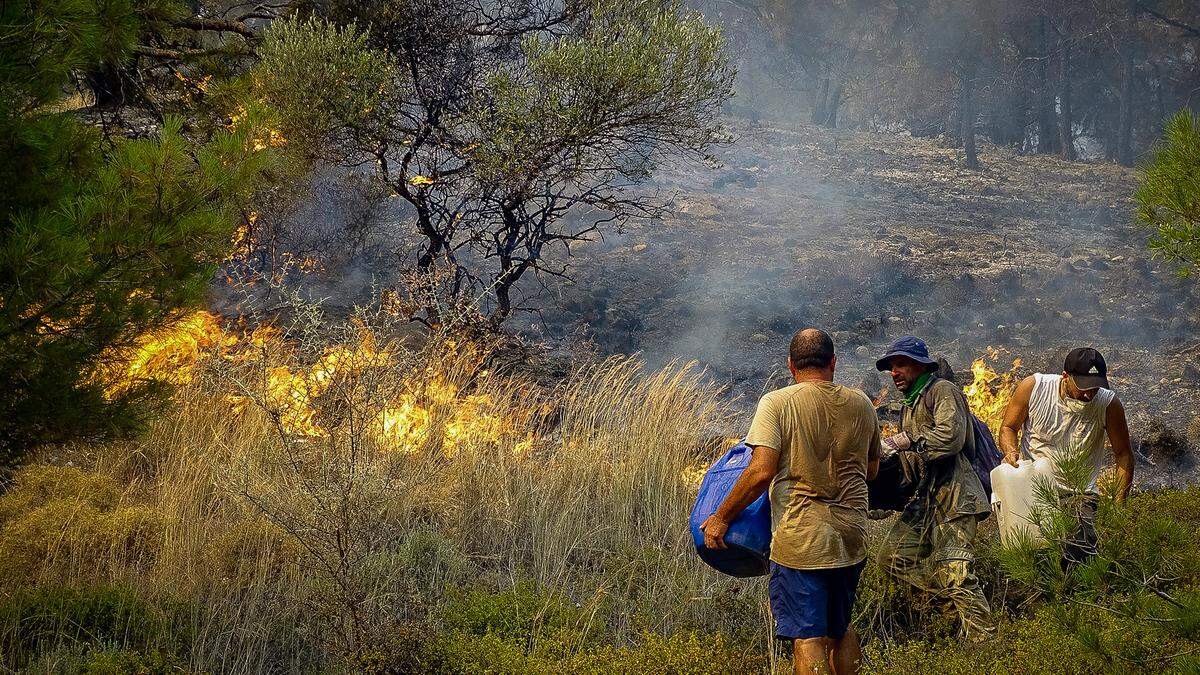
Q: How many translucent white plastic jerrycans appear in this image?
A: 1